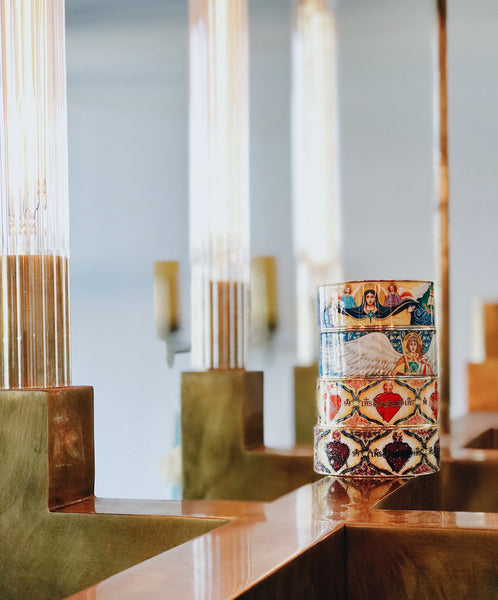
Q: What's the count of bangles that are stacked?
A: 4